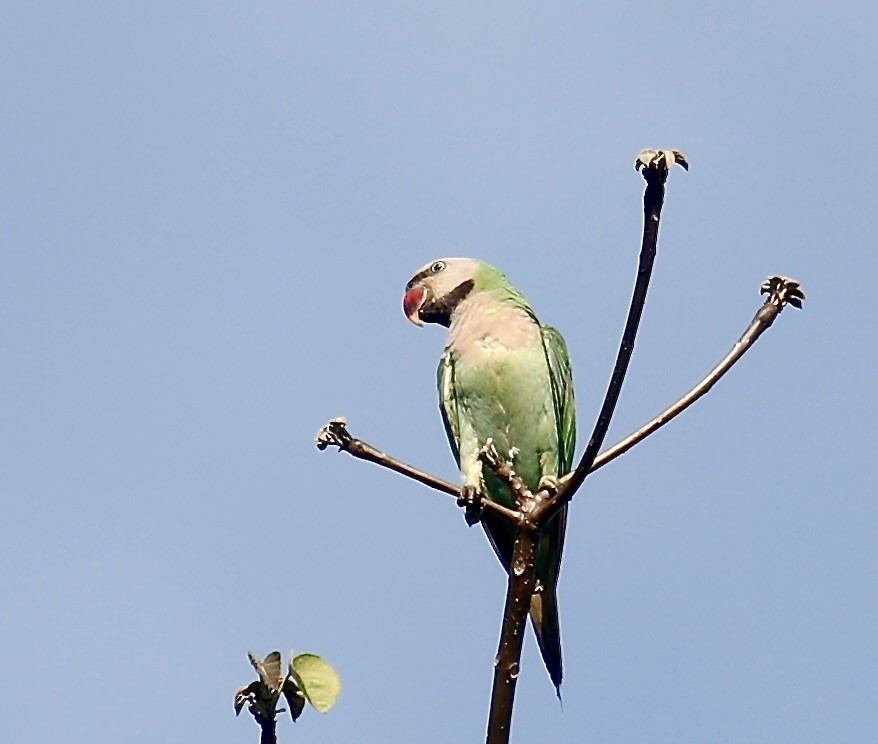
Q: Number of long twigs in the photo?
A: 3